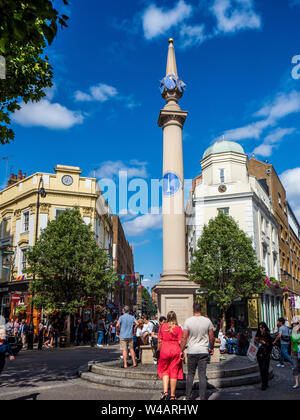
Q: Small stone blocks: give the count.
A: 2